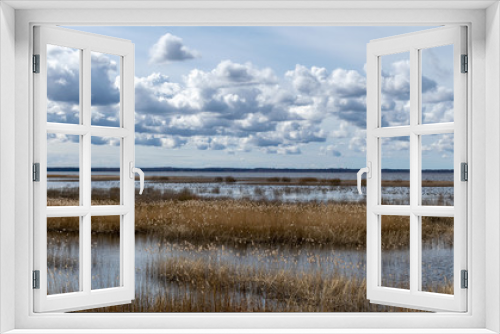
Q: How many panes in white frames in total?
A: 12